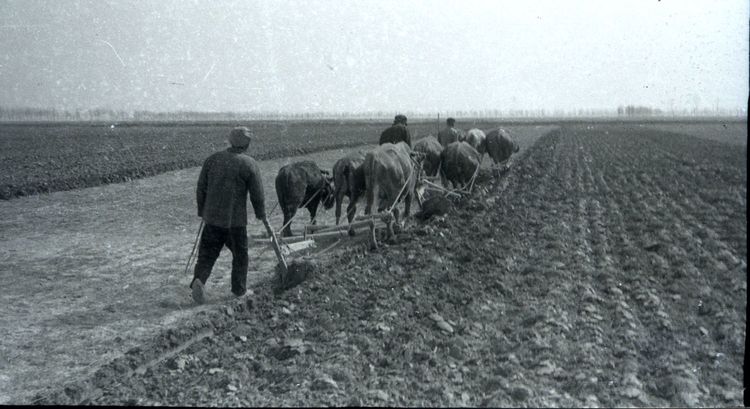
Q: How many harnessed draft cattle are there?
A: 7